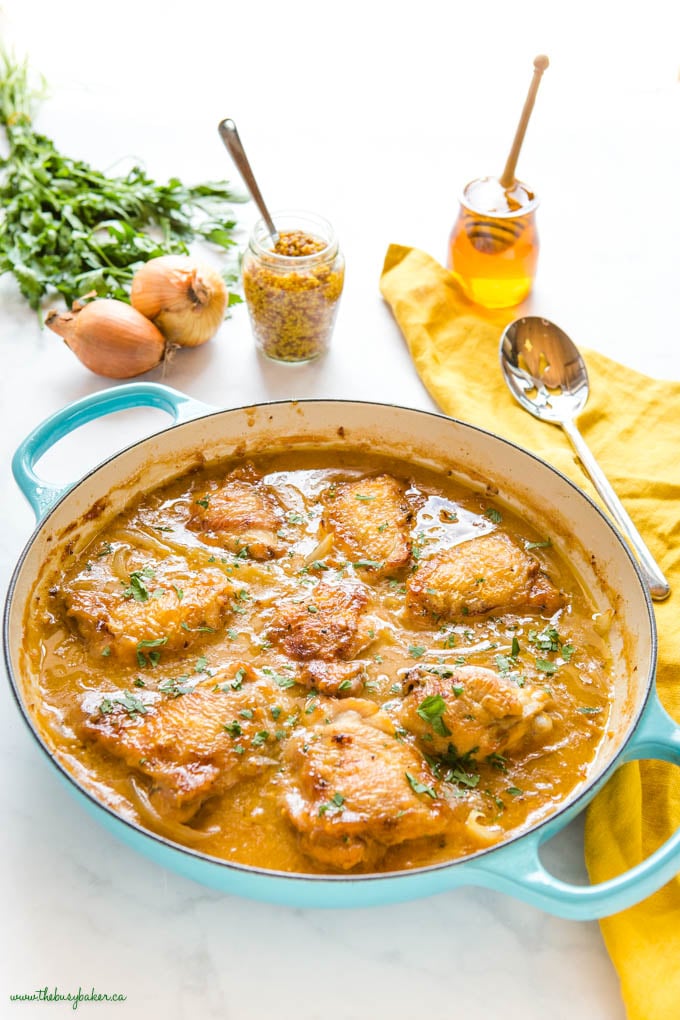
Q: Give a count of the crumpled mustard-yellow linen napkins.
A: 1